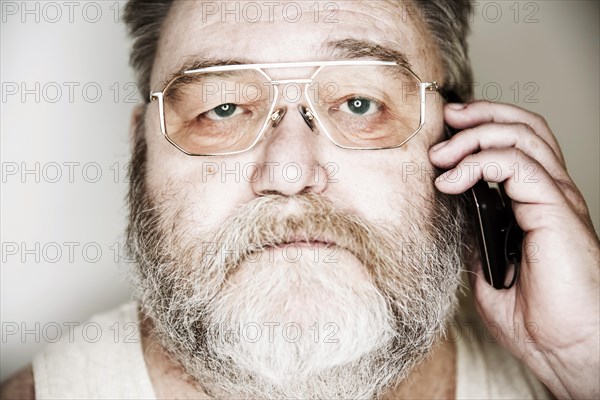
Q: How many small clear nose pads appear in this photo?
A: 2